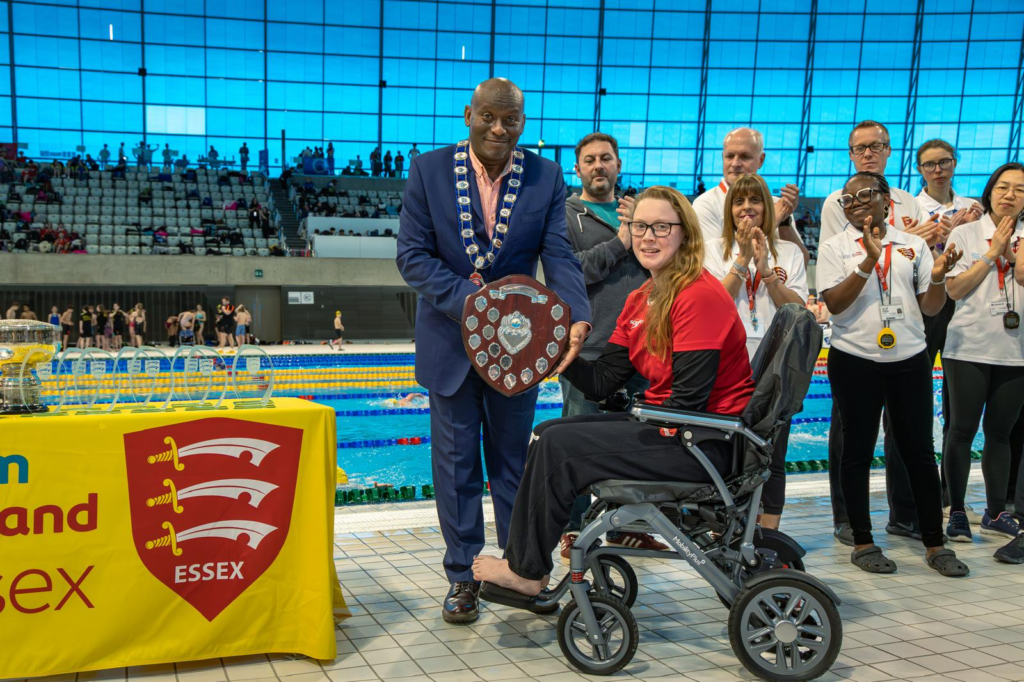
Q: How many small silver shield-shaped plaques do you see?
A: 15